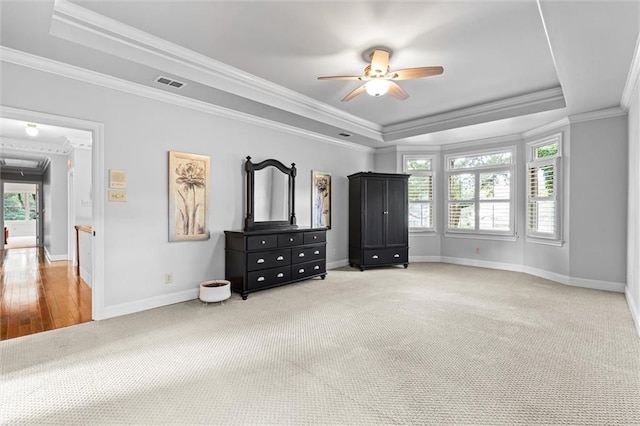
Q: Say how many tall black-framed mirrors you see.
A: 1